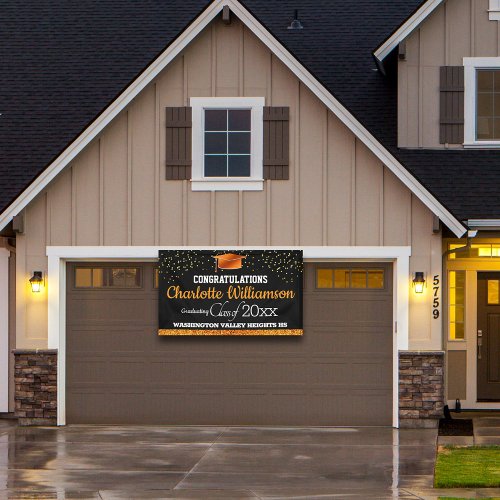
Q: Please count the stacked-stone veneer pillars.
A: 2